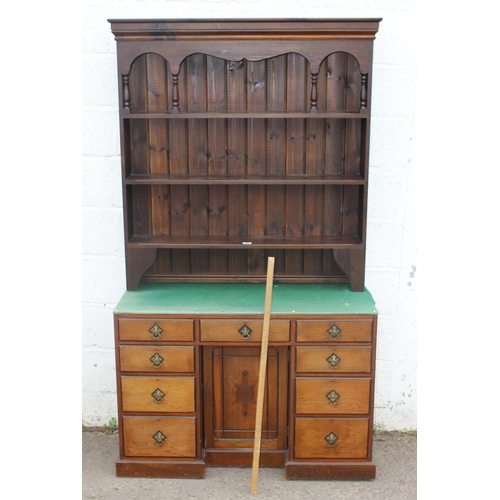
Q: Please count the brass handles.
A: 9